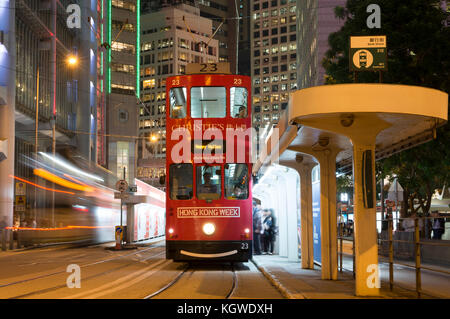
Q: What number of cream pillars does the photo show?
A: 3